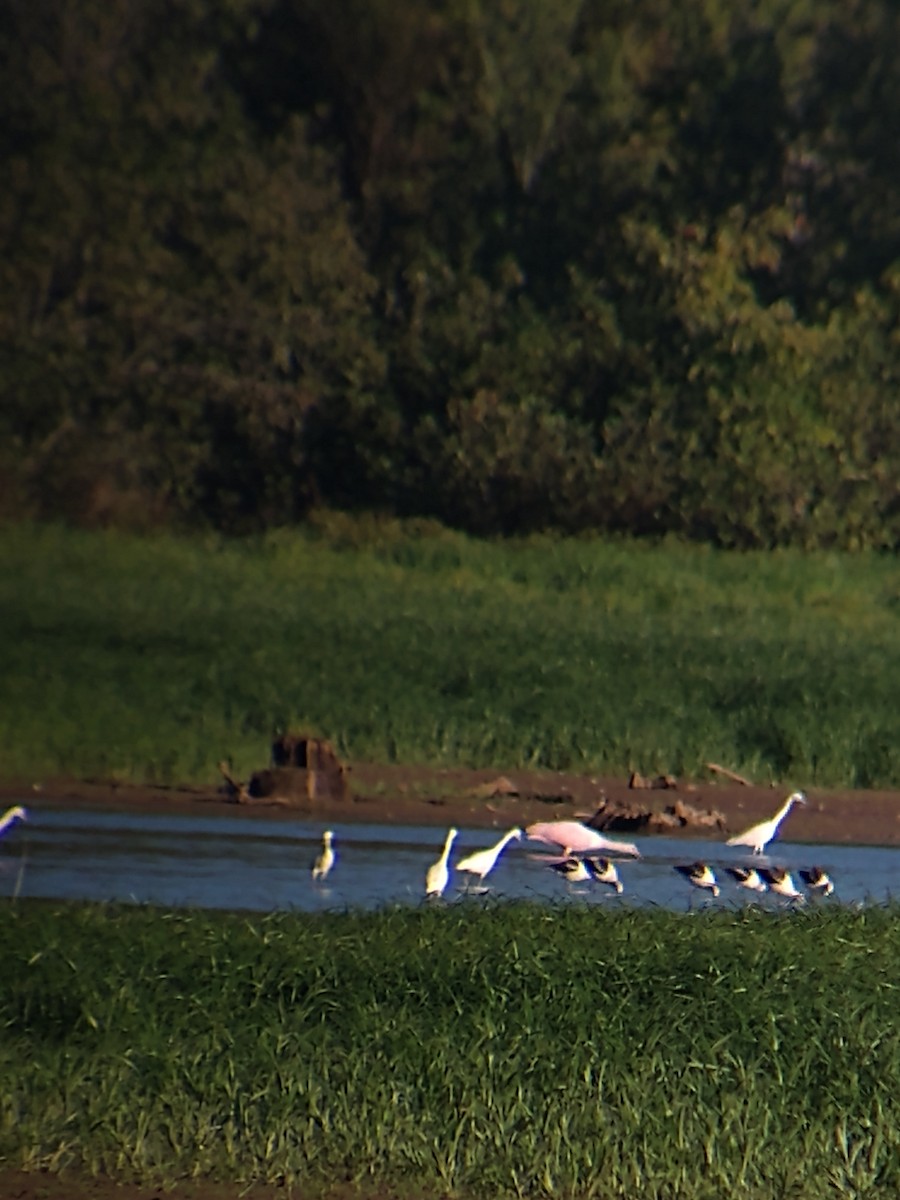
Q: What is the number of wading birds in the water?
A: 12